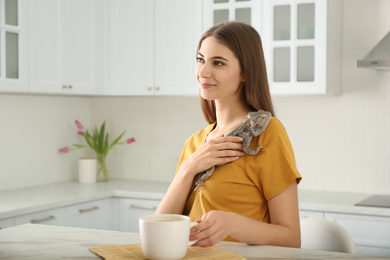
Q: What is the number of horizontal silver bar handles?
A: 3